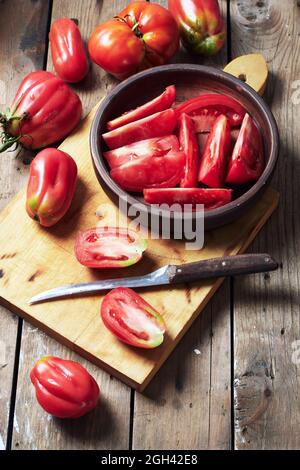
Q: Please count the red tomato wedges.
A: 9